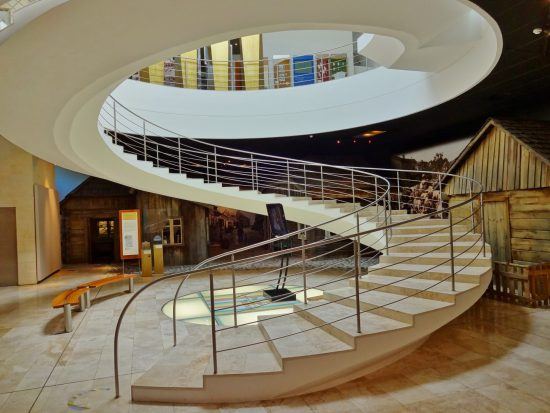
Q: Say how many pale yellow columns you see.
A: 4